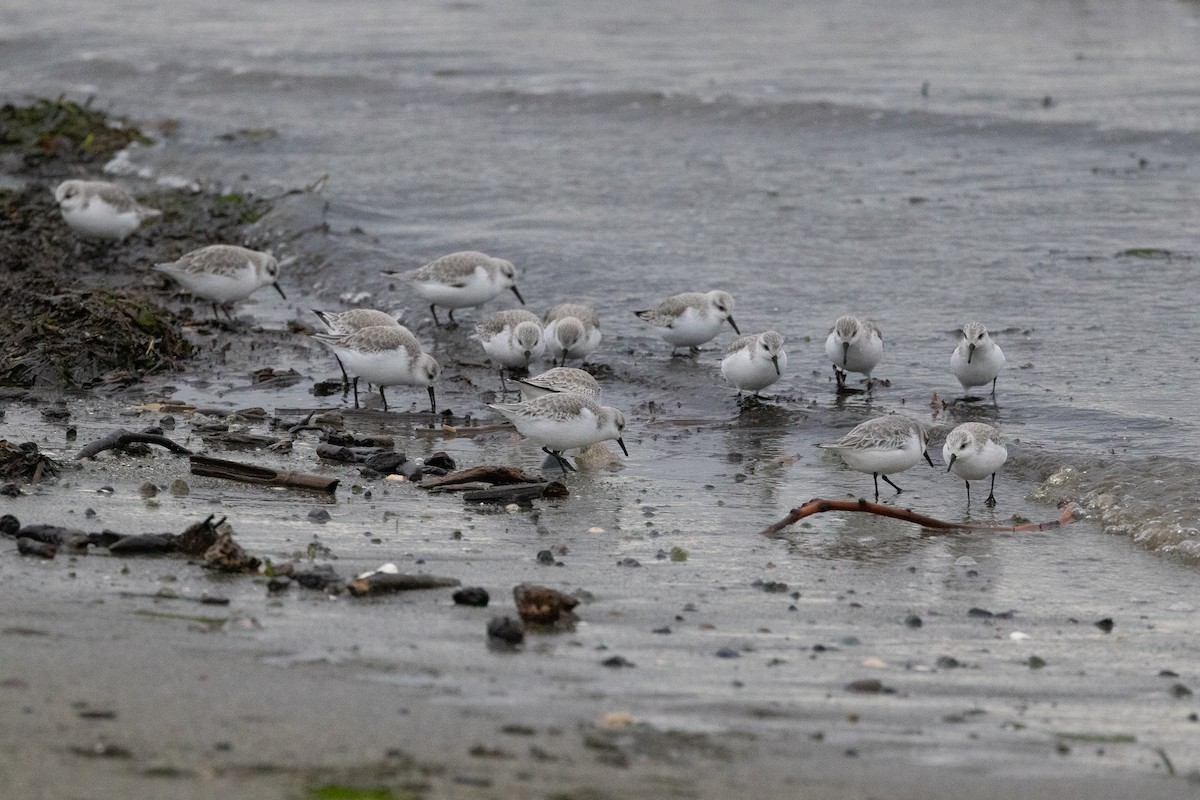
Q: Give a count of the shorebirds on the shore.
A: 15